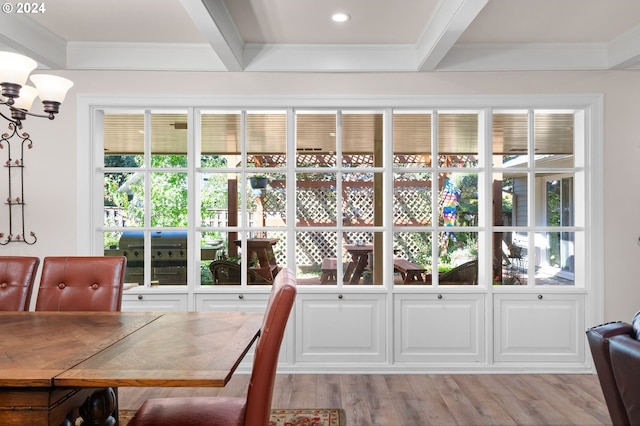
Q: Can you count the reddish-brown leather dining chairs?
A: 3